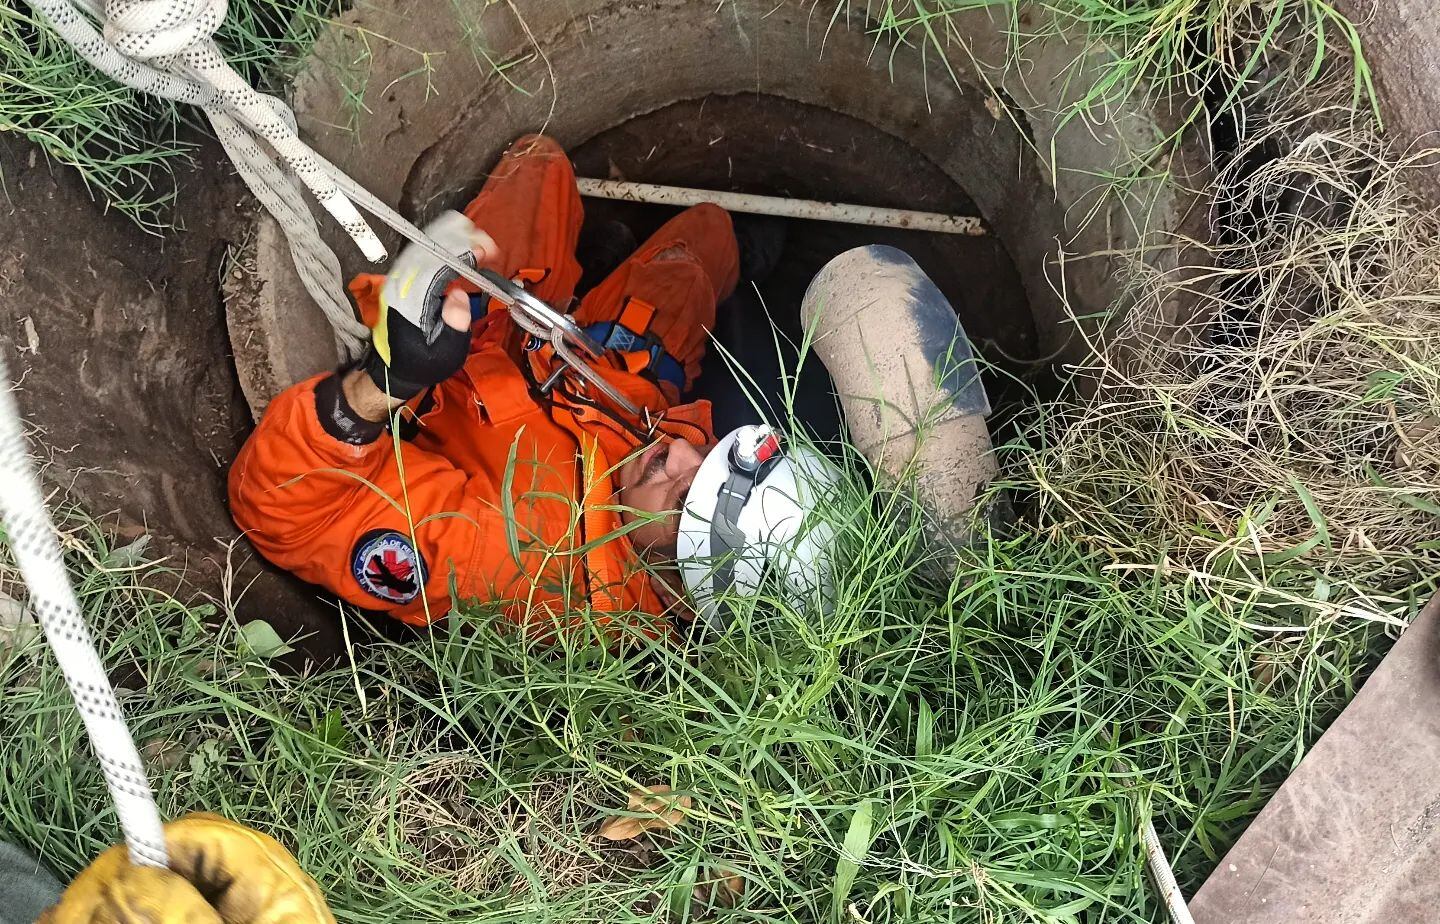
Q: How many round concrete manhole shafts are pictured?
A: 1